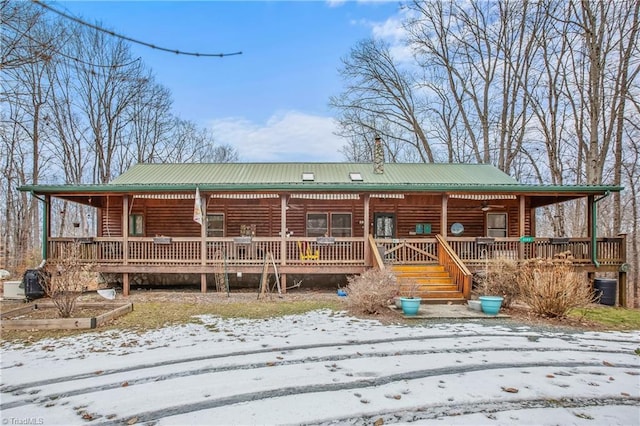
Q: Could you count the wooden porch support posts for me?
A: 8